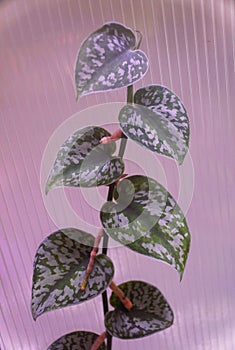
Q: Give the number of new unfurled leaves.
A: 1